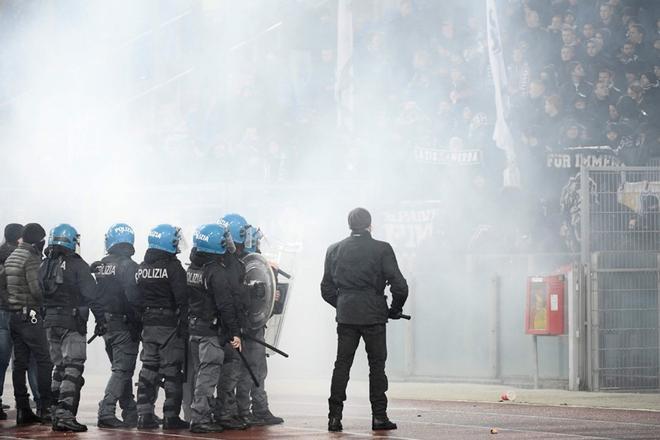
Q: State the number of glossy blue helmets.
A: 6